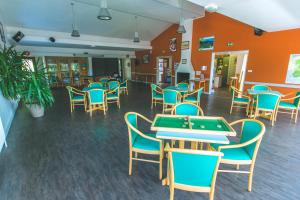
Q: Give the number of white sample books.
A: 0